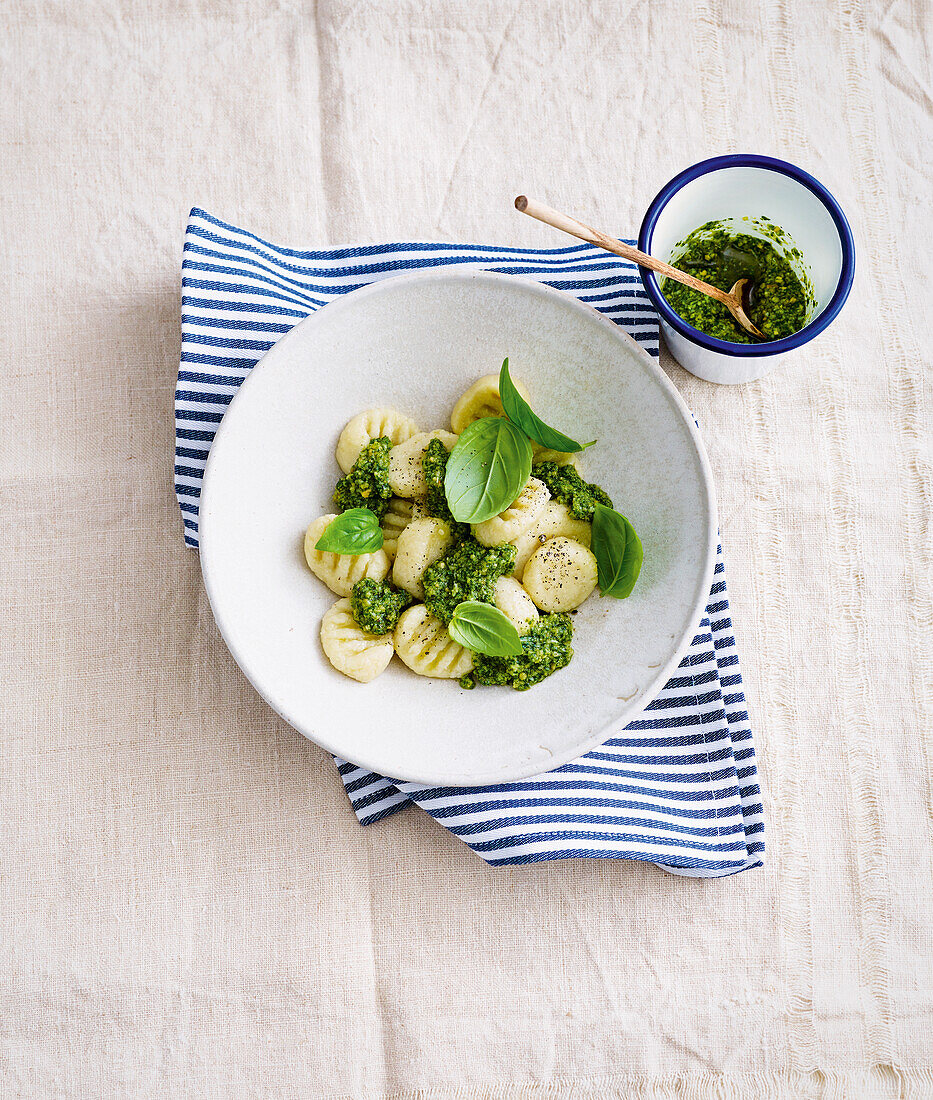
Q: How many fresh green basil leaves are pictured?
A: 5